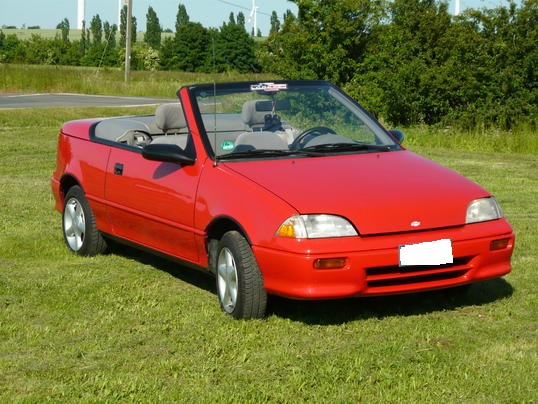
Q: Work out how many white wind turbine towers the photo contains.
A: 4